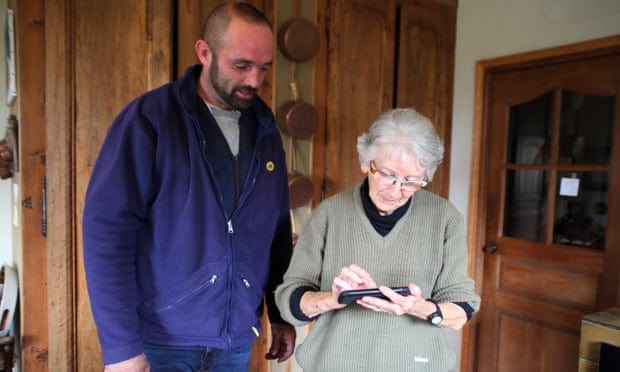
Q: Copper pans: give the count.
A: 3